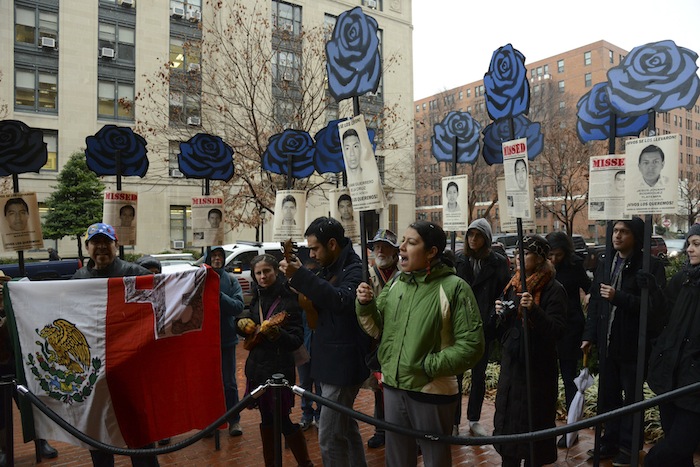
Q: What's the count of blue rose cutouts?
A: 11